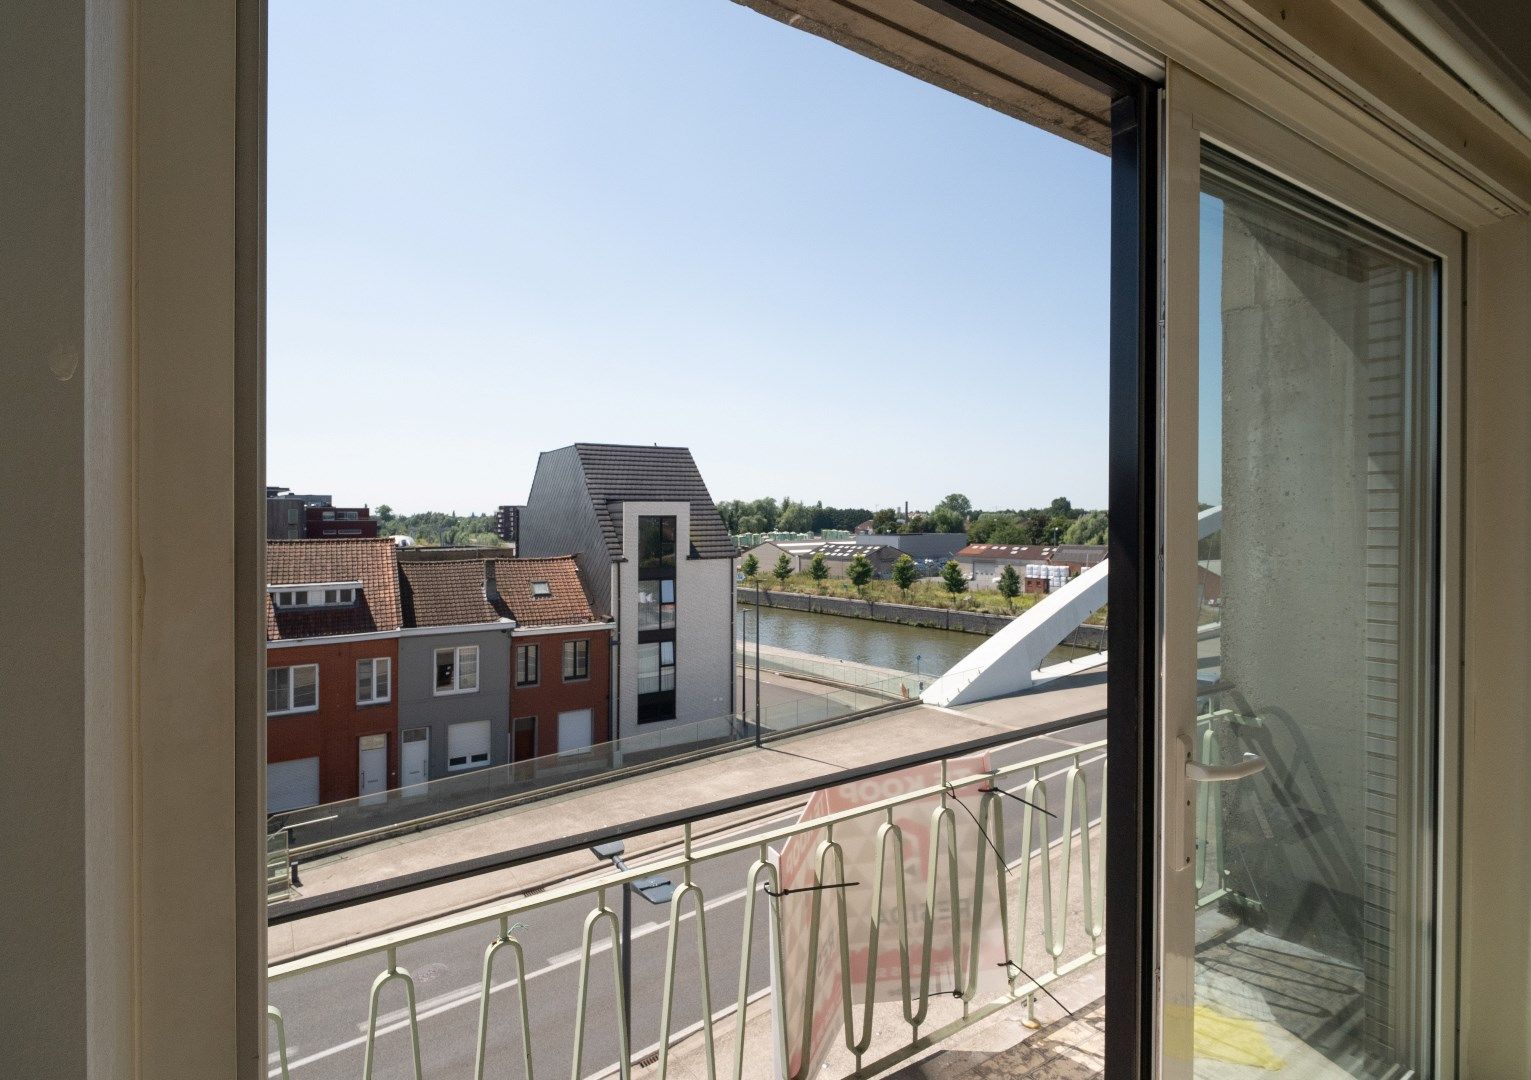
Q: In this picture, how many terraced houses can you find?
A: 3